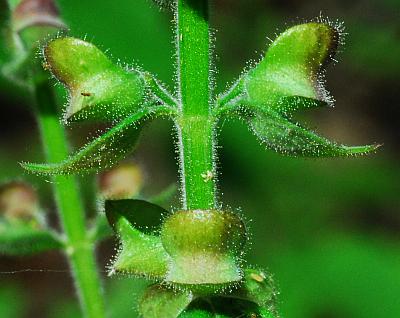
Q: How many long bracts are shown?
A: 2